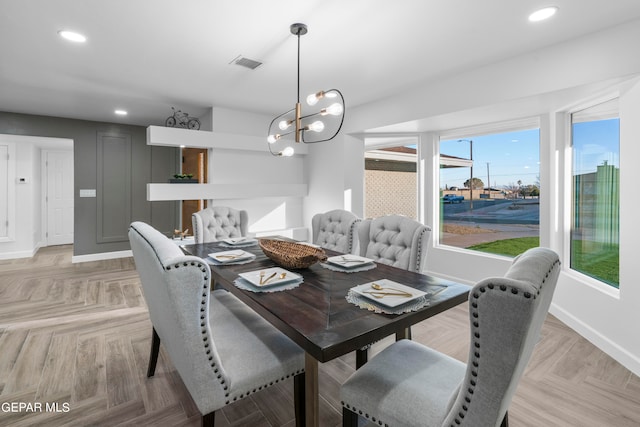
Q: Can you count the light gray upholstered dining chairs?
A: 5